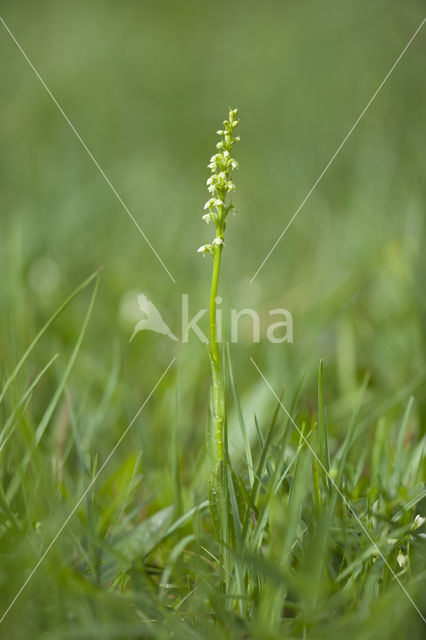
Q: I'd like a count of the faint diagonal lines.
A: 4